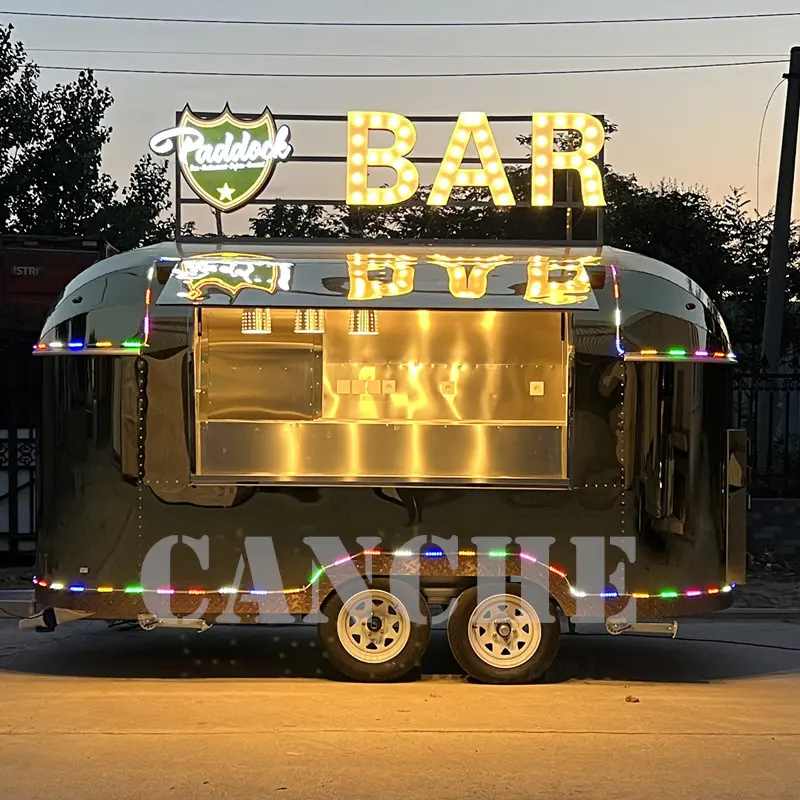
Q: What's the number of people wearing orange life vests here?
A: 0